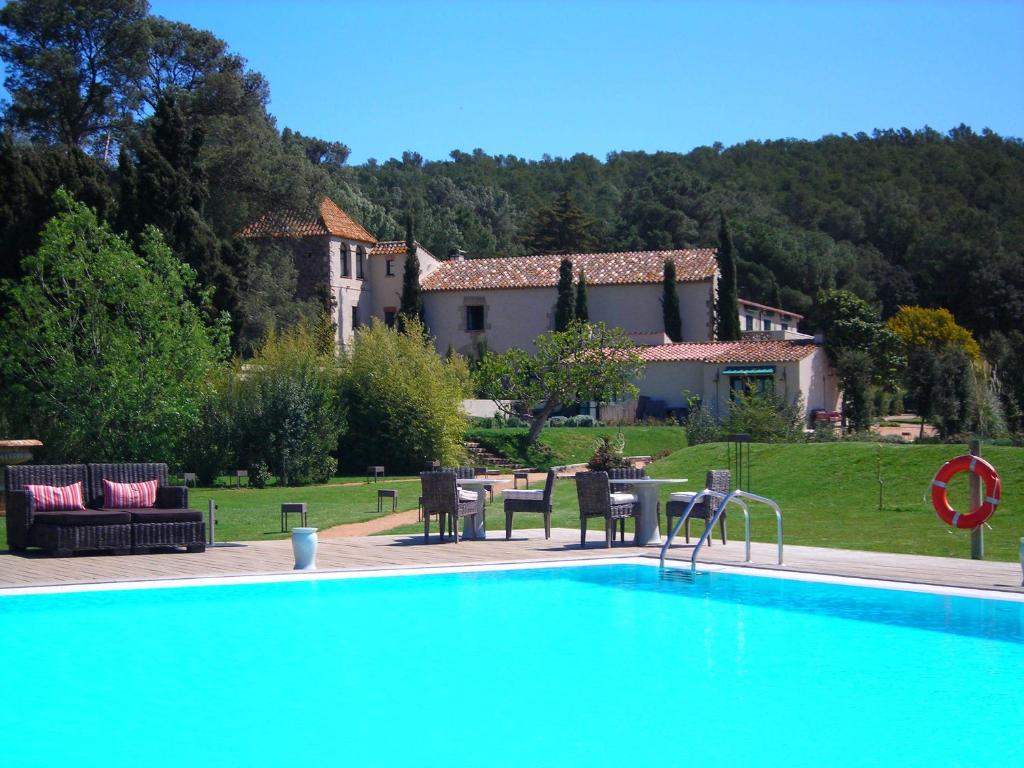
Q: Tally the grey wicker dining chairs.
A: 6